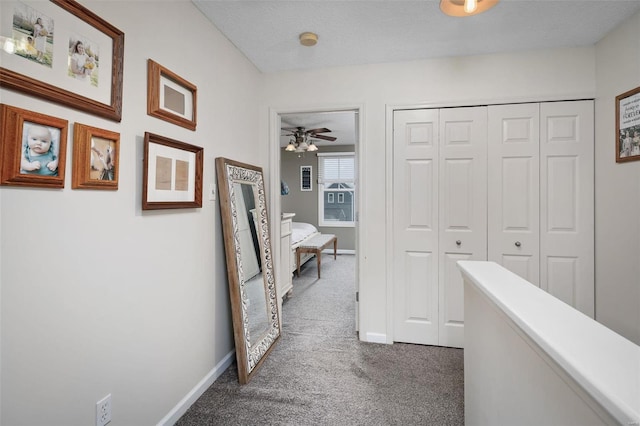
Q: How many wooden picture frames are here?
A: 6